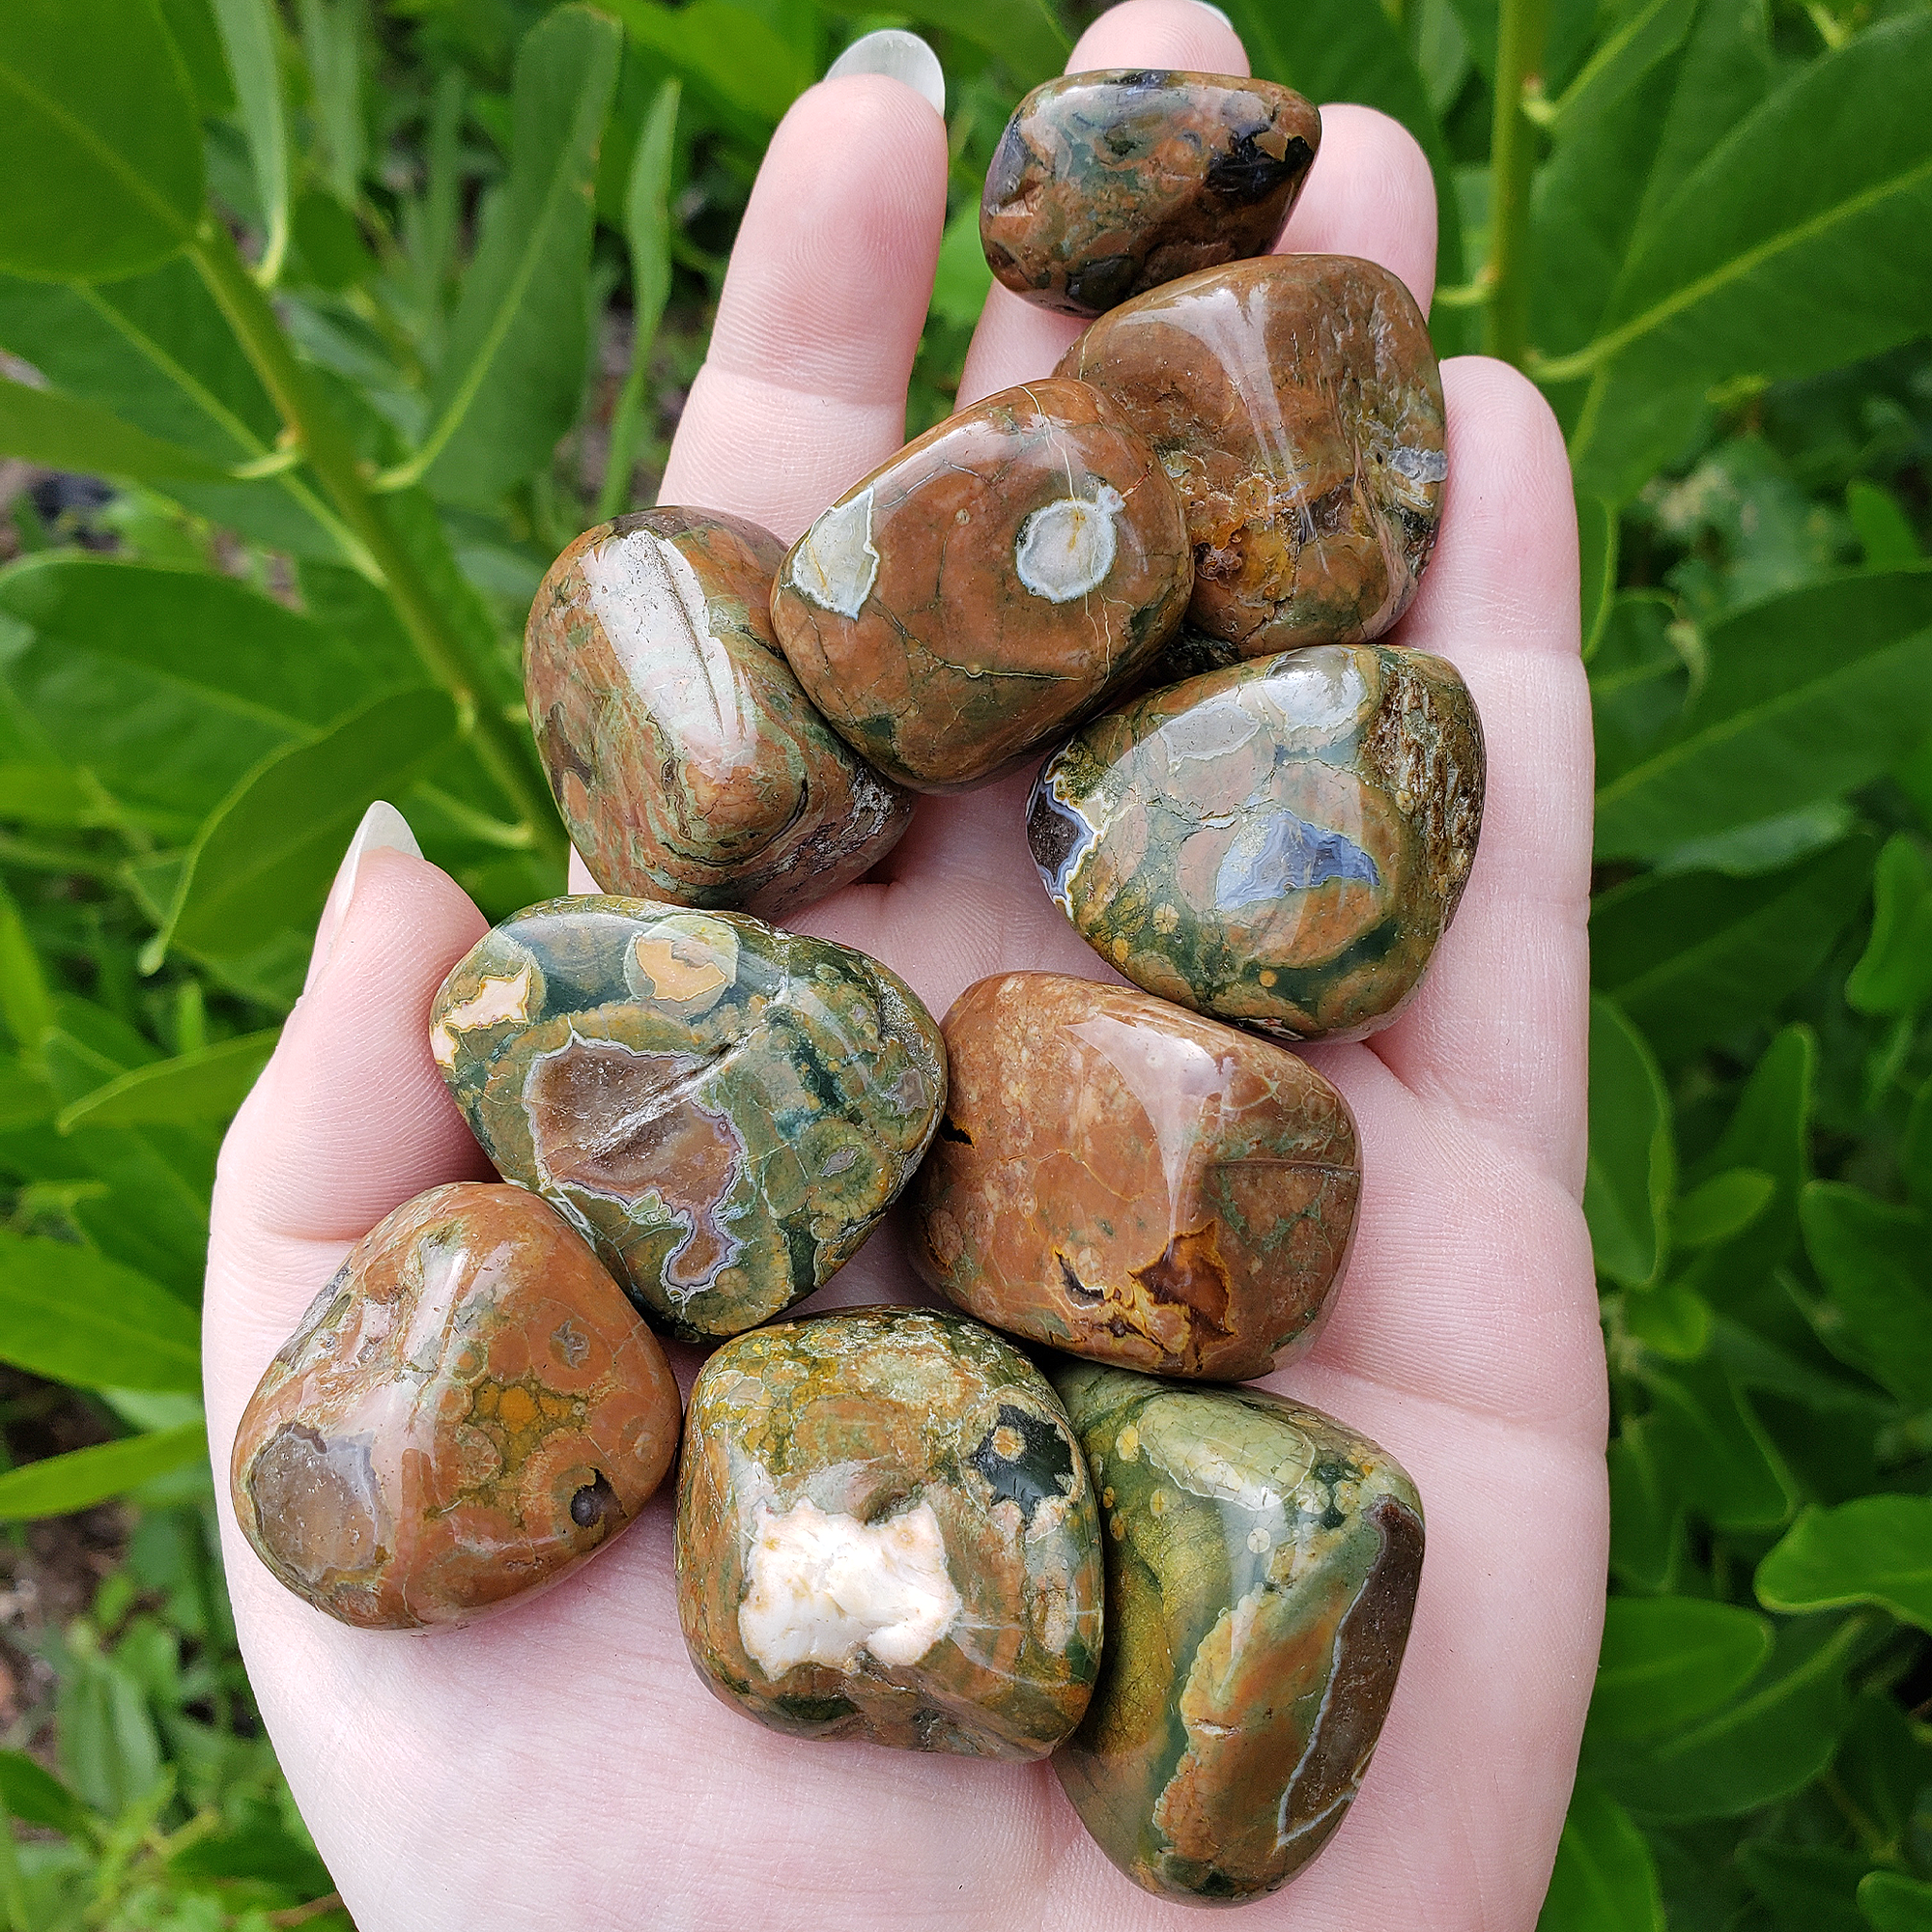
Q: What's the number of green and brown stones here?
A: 10